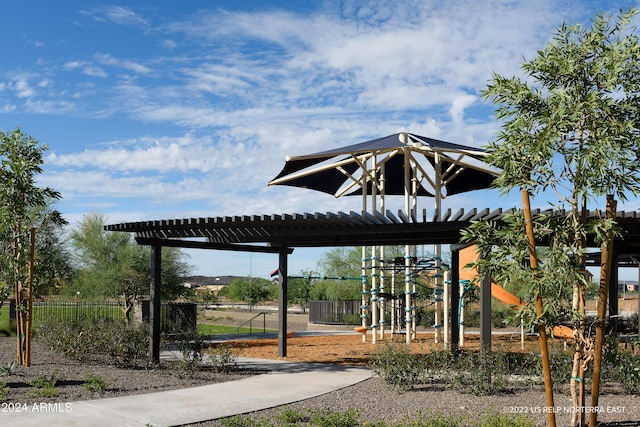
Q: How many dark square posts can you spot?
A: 5